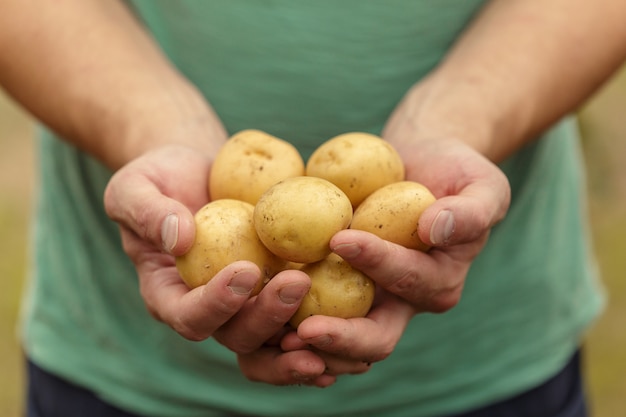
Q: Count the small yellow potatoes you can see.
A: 6